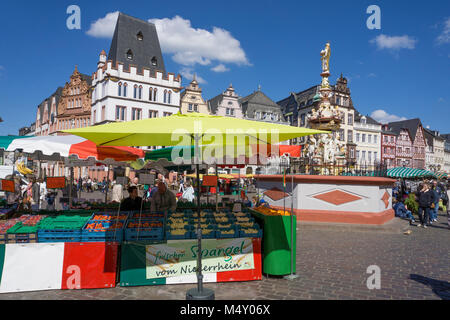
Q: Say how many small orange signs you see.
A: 3